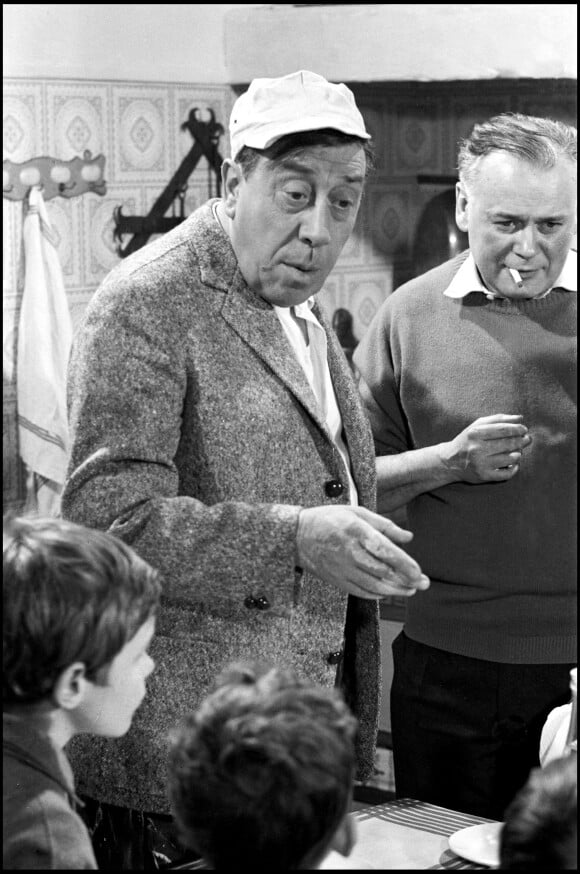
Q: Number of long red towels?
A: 0